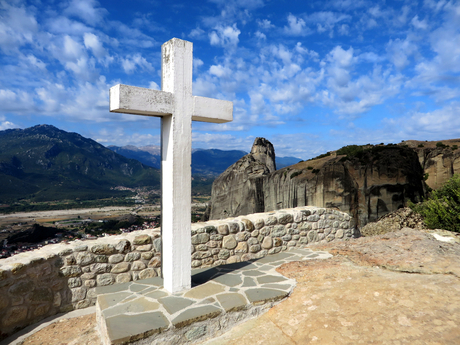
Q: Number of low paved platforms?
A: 1